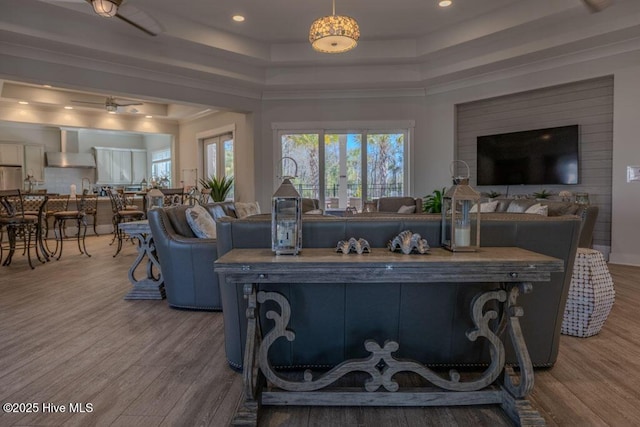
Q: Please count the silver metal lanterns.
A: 2